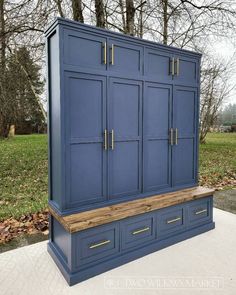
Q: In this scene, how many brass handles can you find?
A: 12